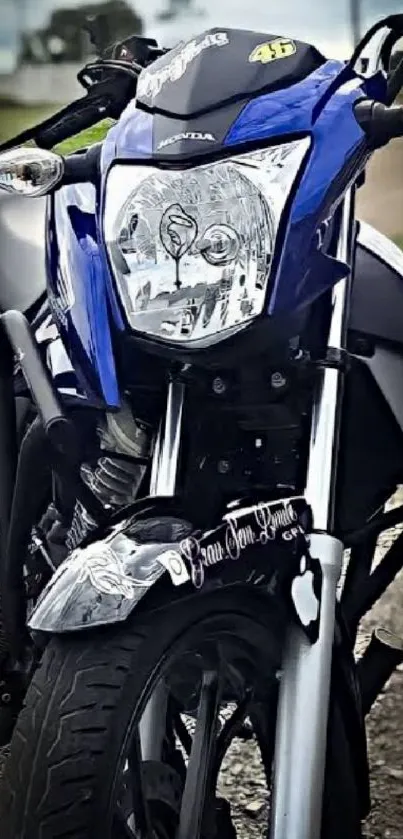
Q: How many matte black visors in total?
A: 1